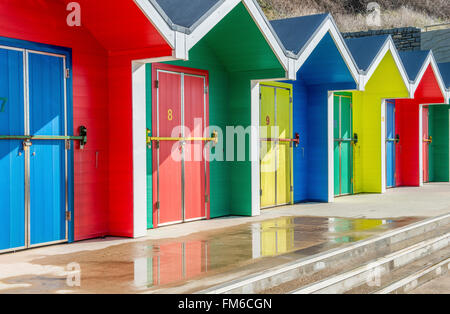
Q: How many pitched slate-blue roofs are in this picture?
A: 5